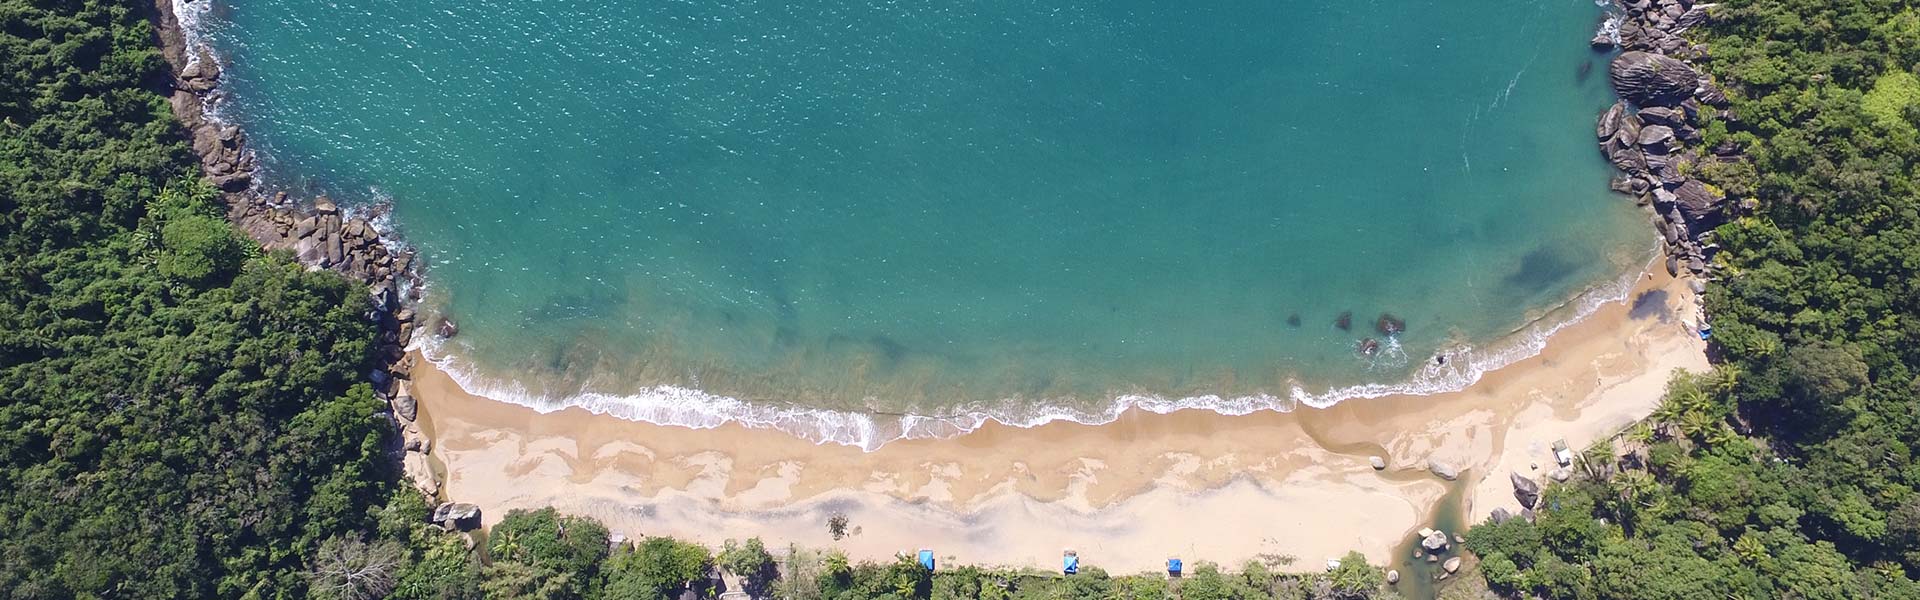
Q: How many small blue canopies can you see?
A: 3